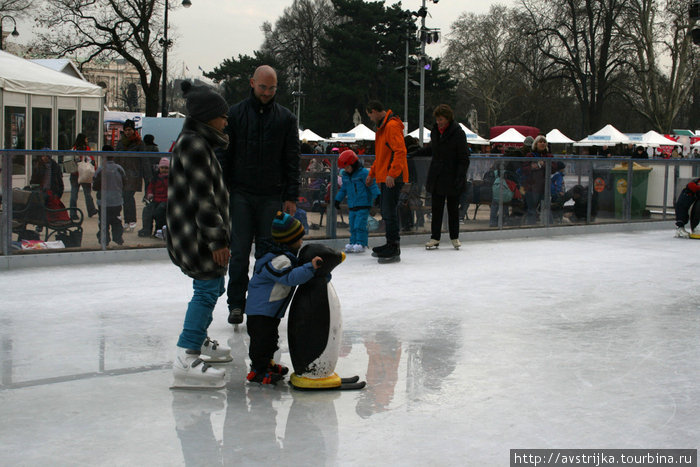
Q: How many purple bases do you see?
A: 0